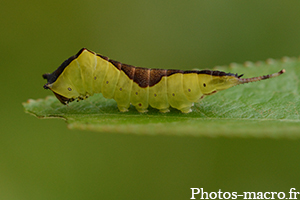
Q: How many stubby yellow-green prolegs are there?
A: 4